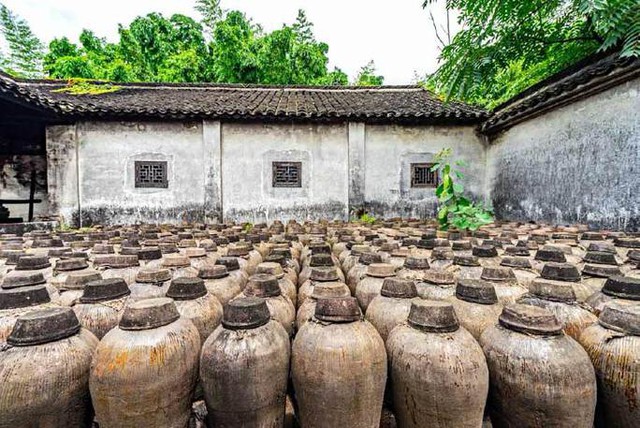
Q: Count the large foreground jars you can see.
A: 7